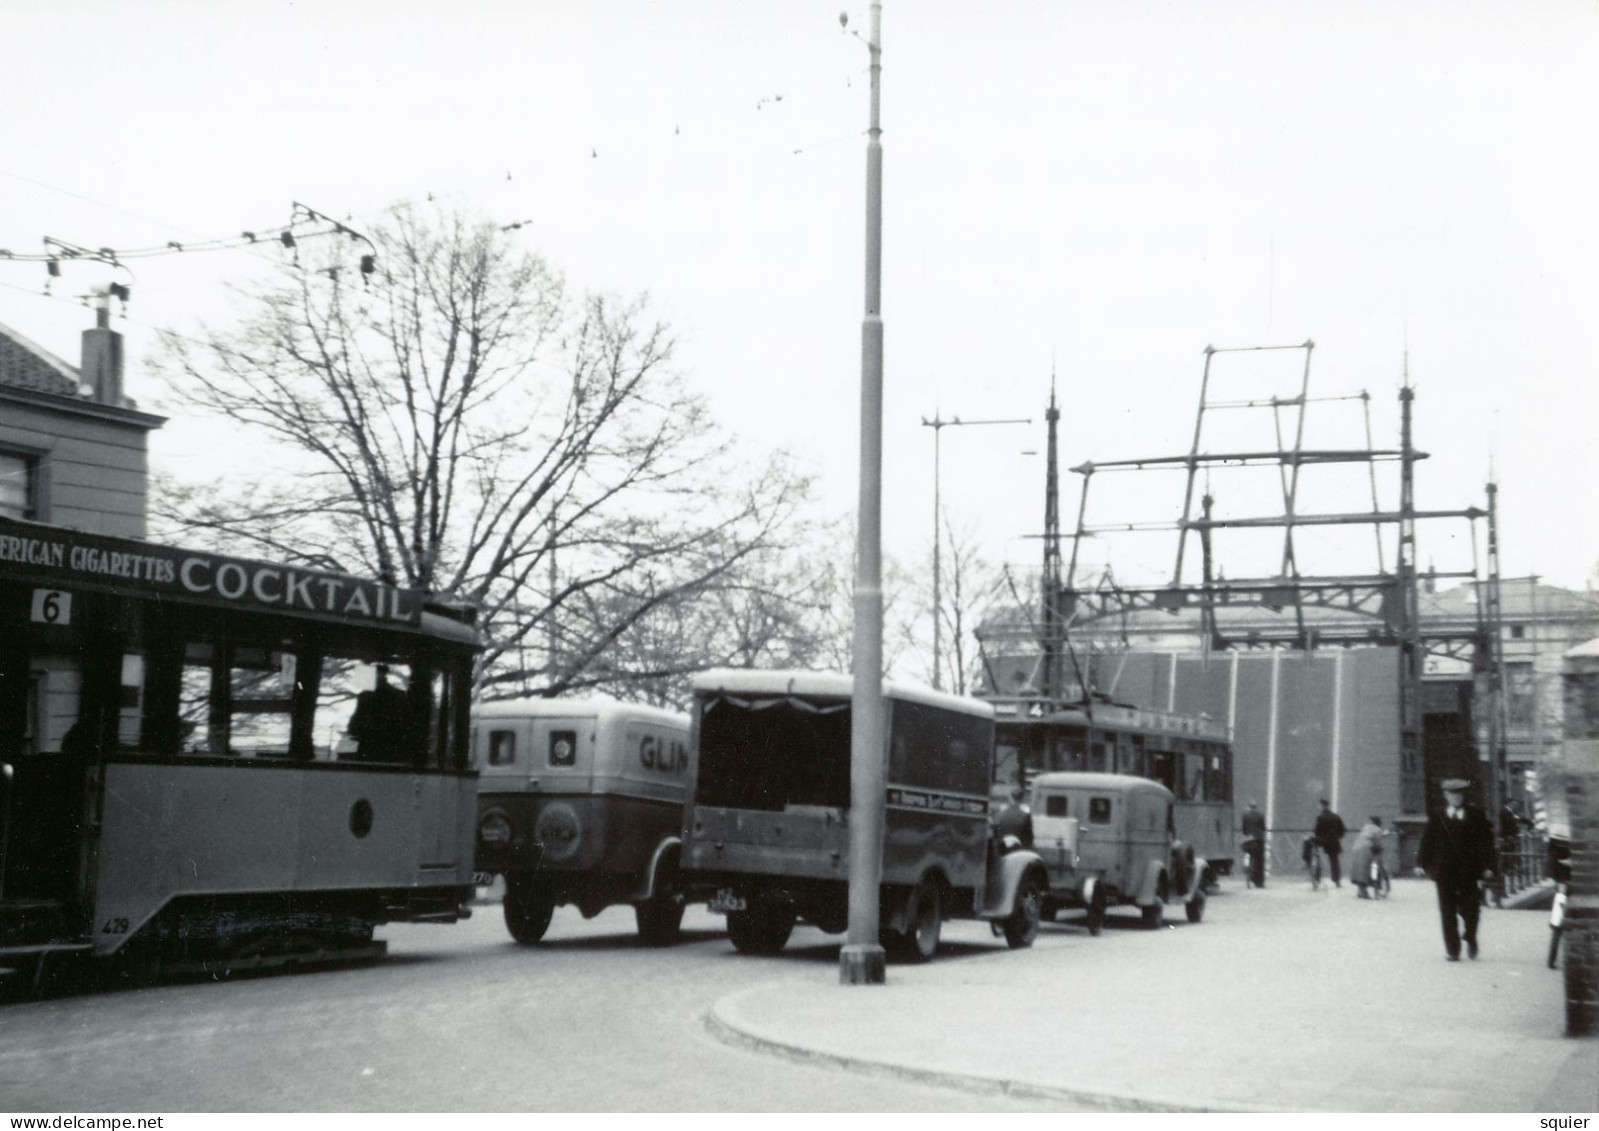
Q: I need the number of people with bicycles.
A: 3